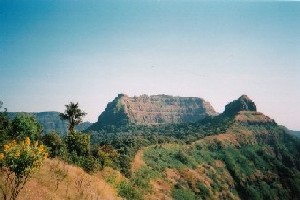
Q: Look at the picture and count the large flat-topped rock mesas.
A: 1